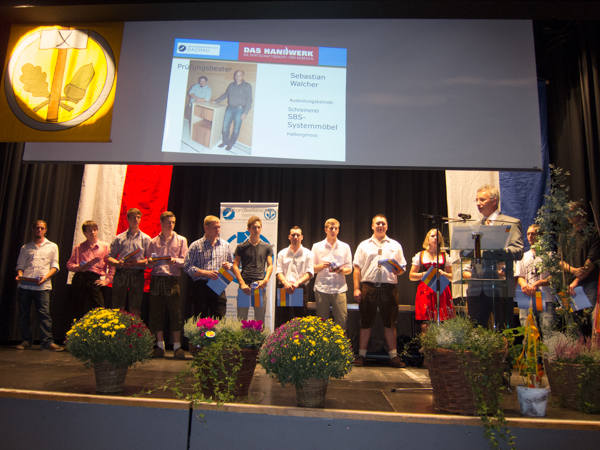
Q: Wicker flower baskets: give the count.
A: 5